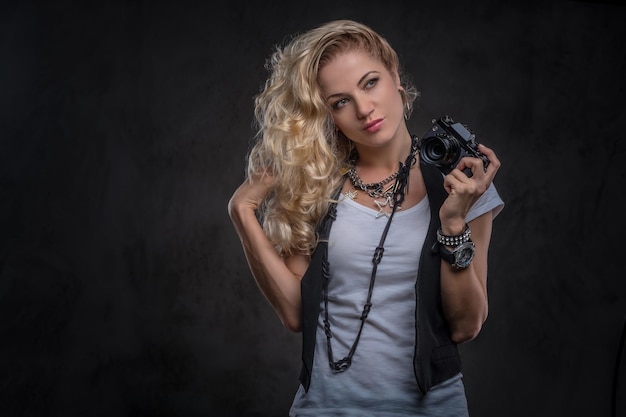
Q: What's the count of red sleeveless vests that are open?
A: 0